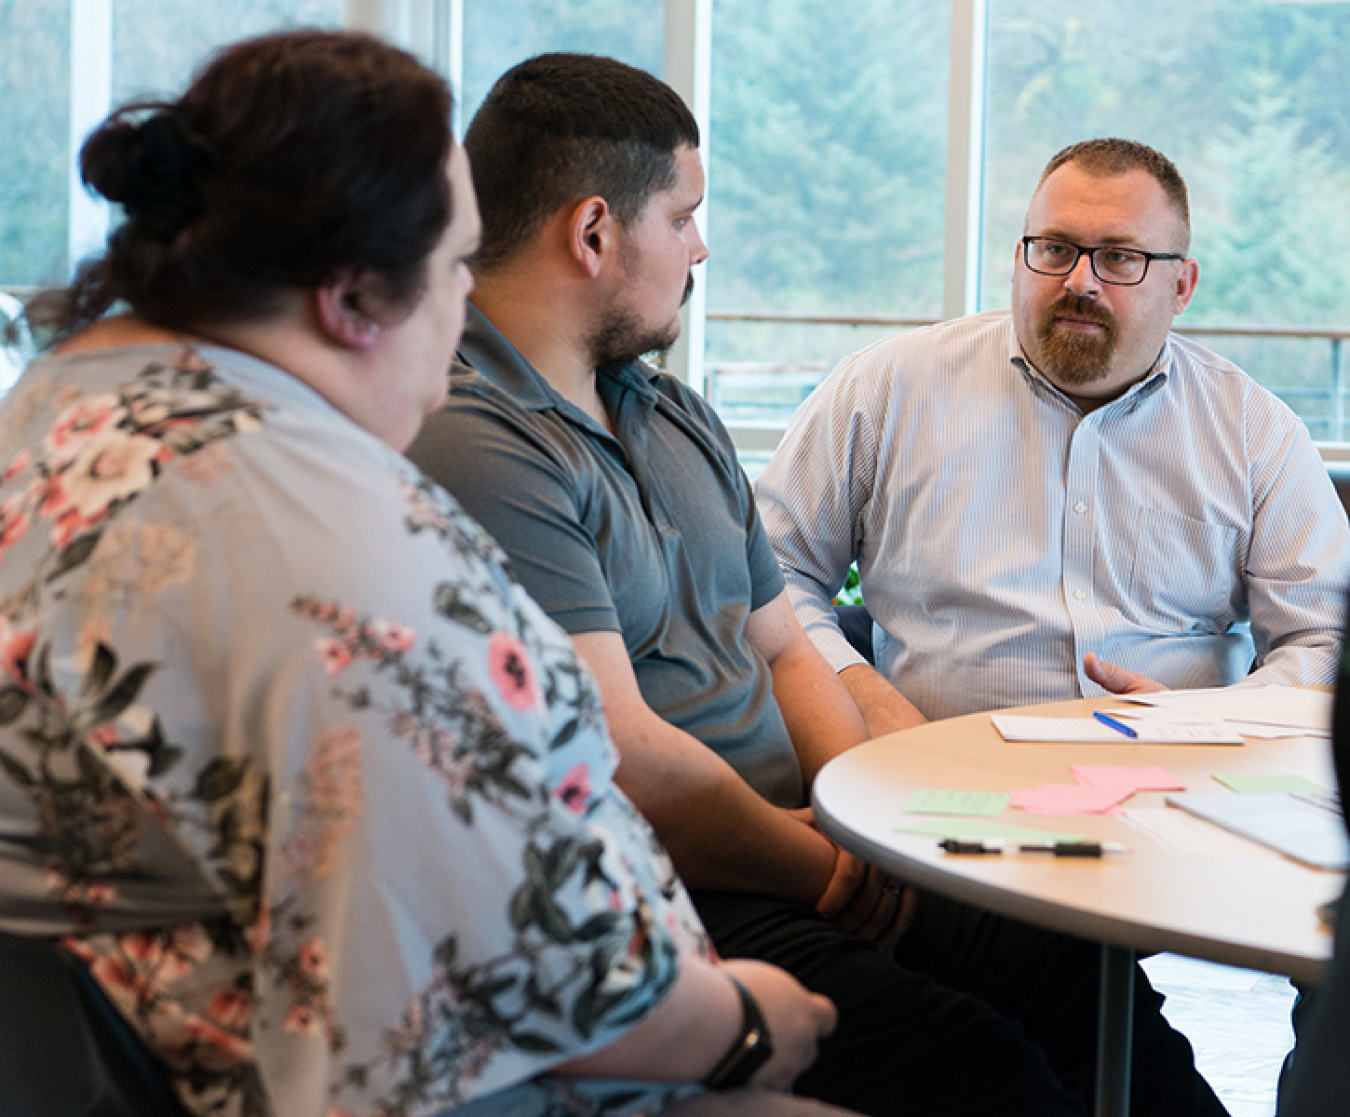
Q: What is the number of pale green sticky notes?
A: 3